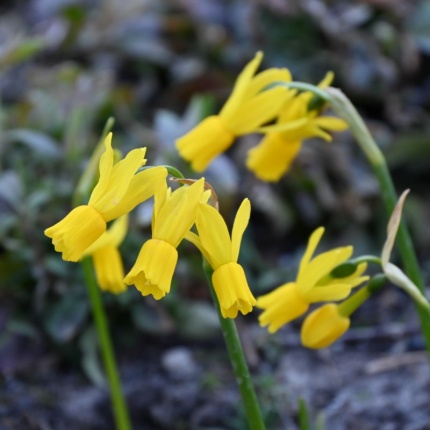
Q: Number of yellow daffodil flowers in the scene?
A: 8